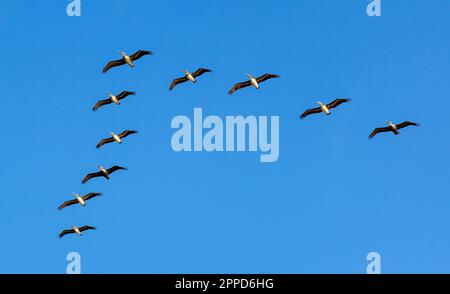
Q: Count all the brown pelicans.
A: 10